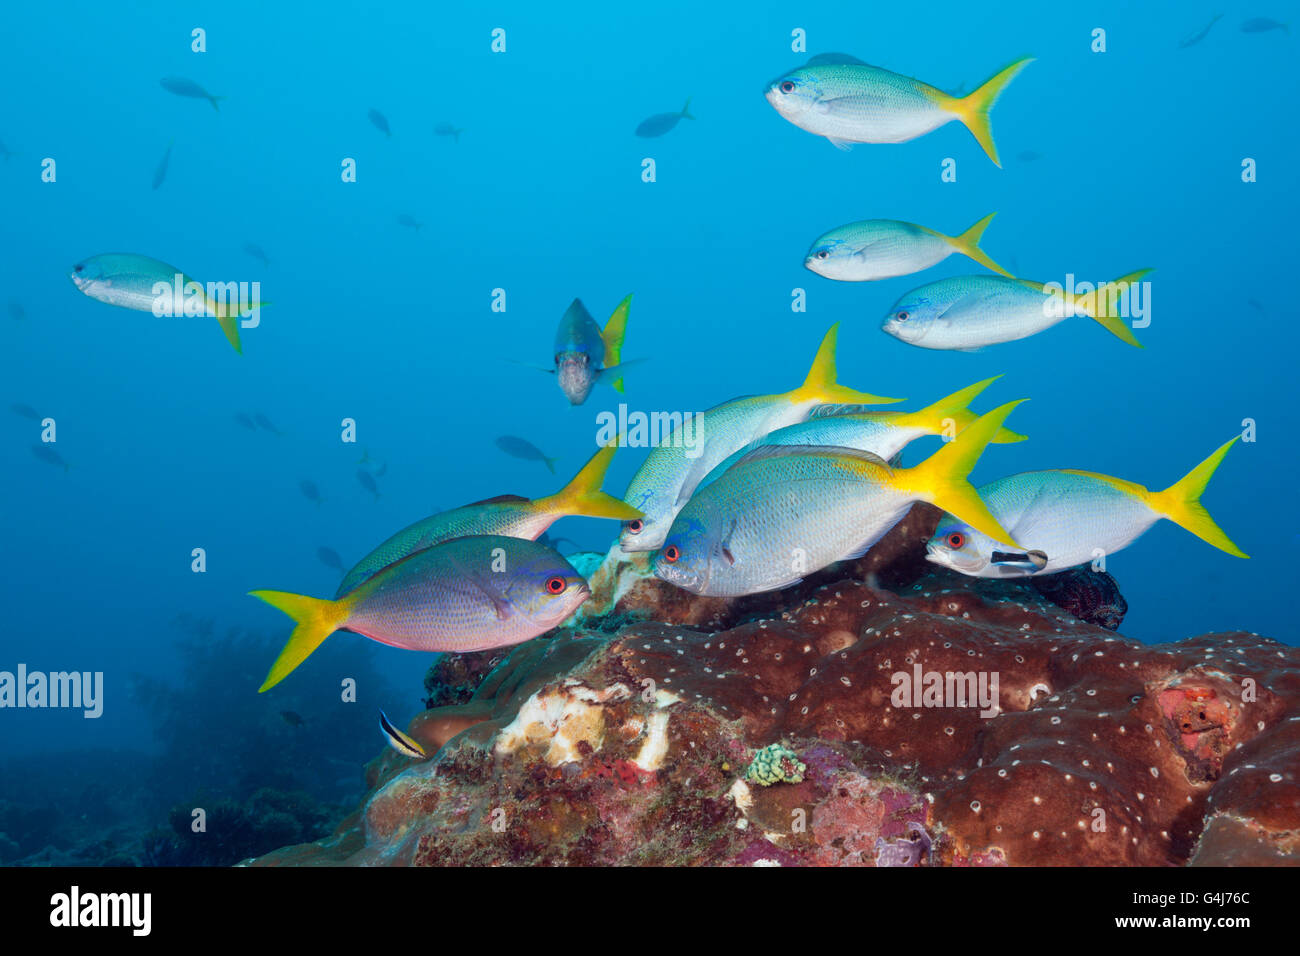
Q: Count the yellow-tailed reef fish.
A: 11